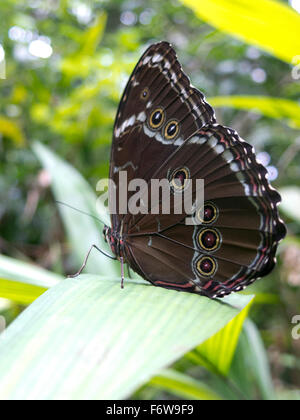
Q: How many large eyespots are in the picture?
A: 6